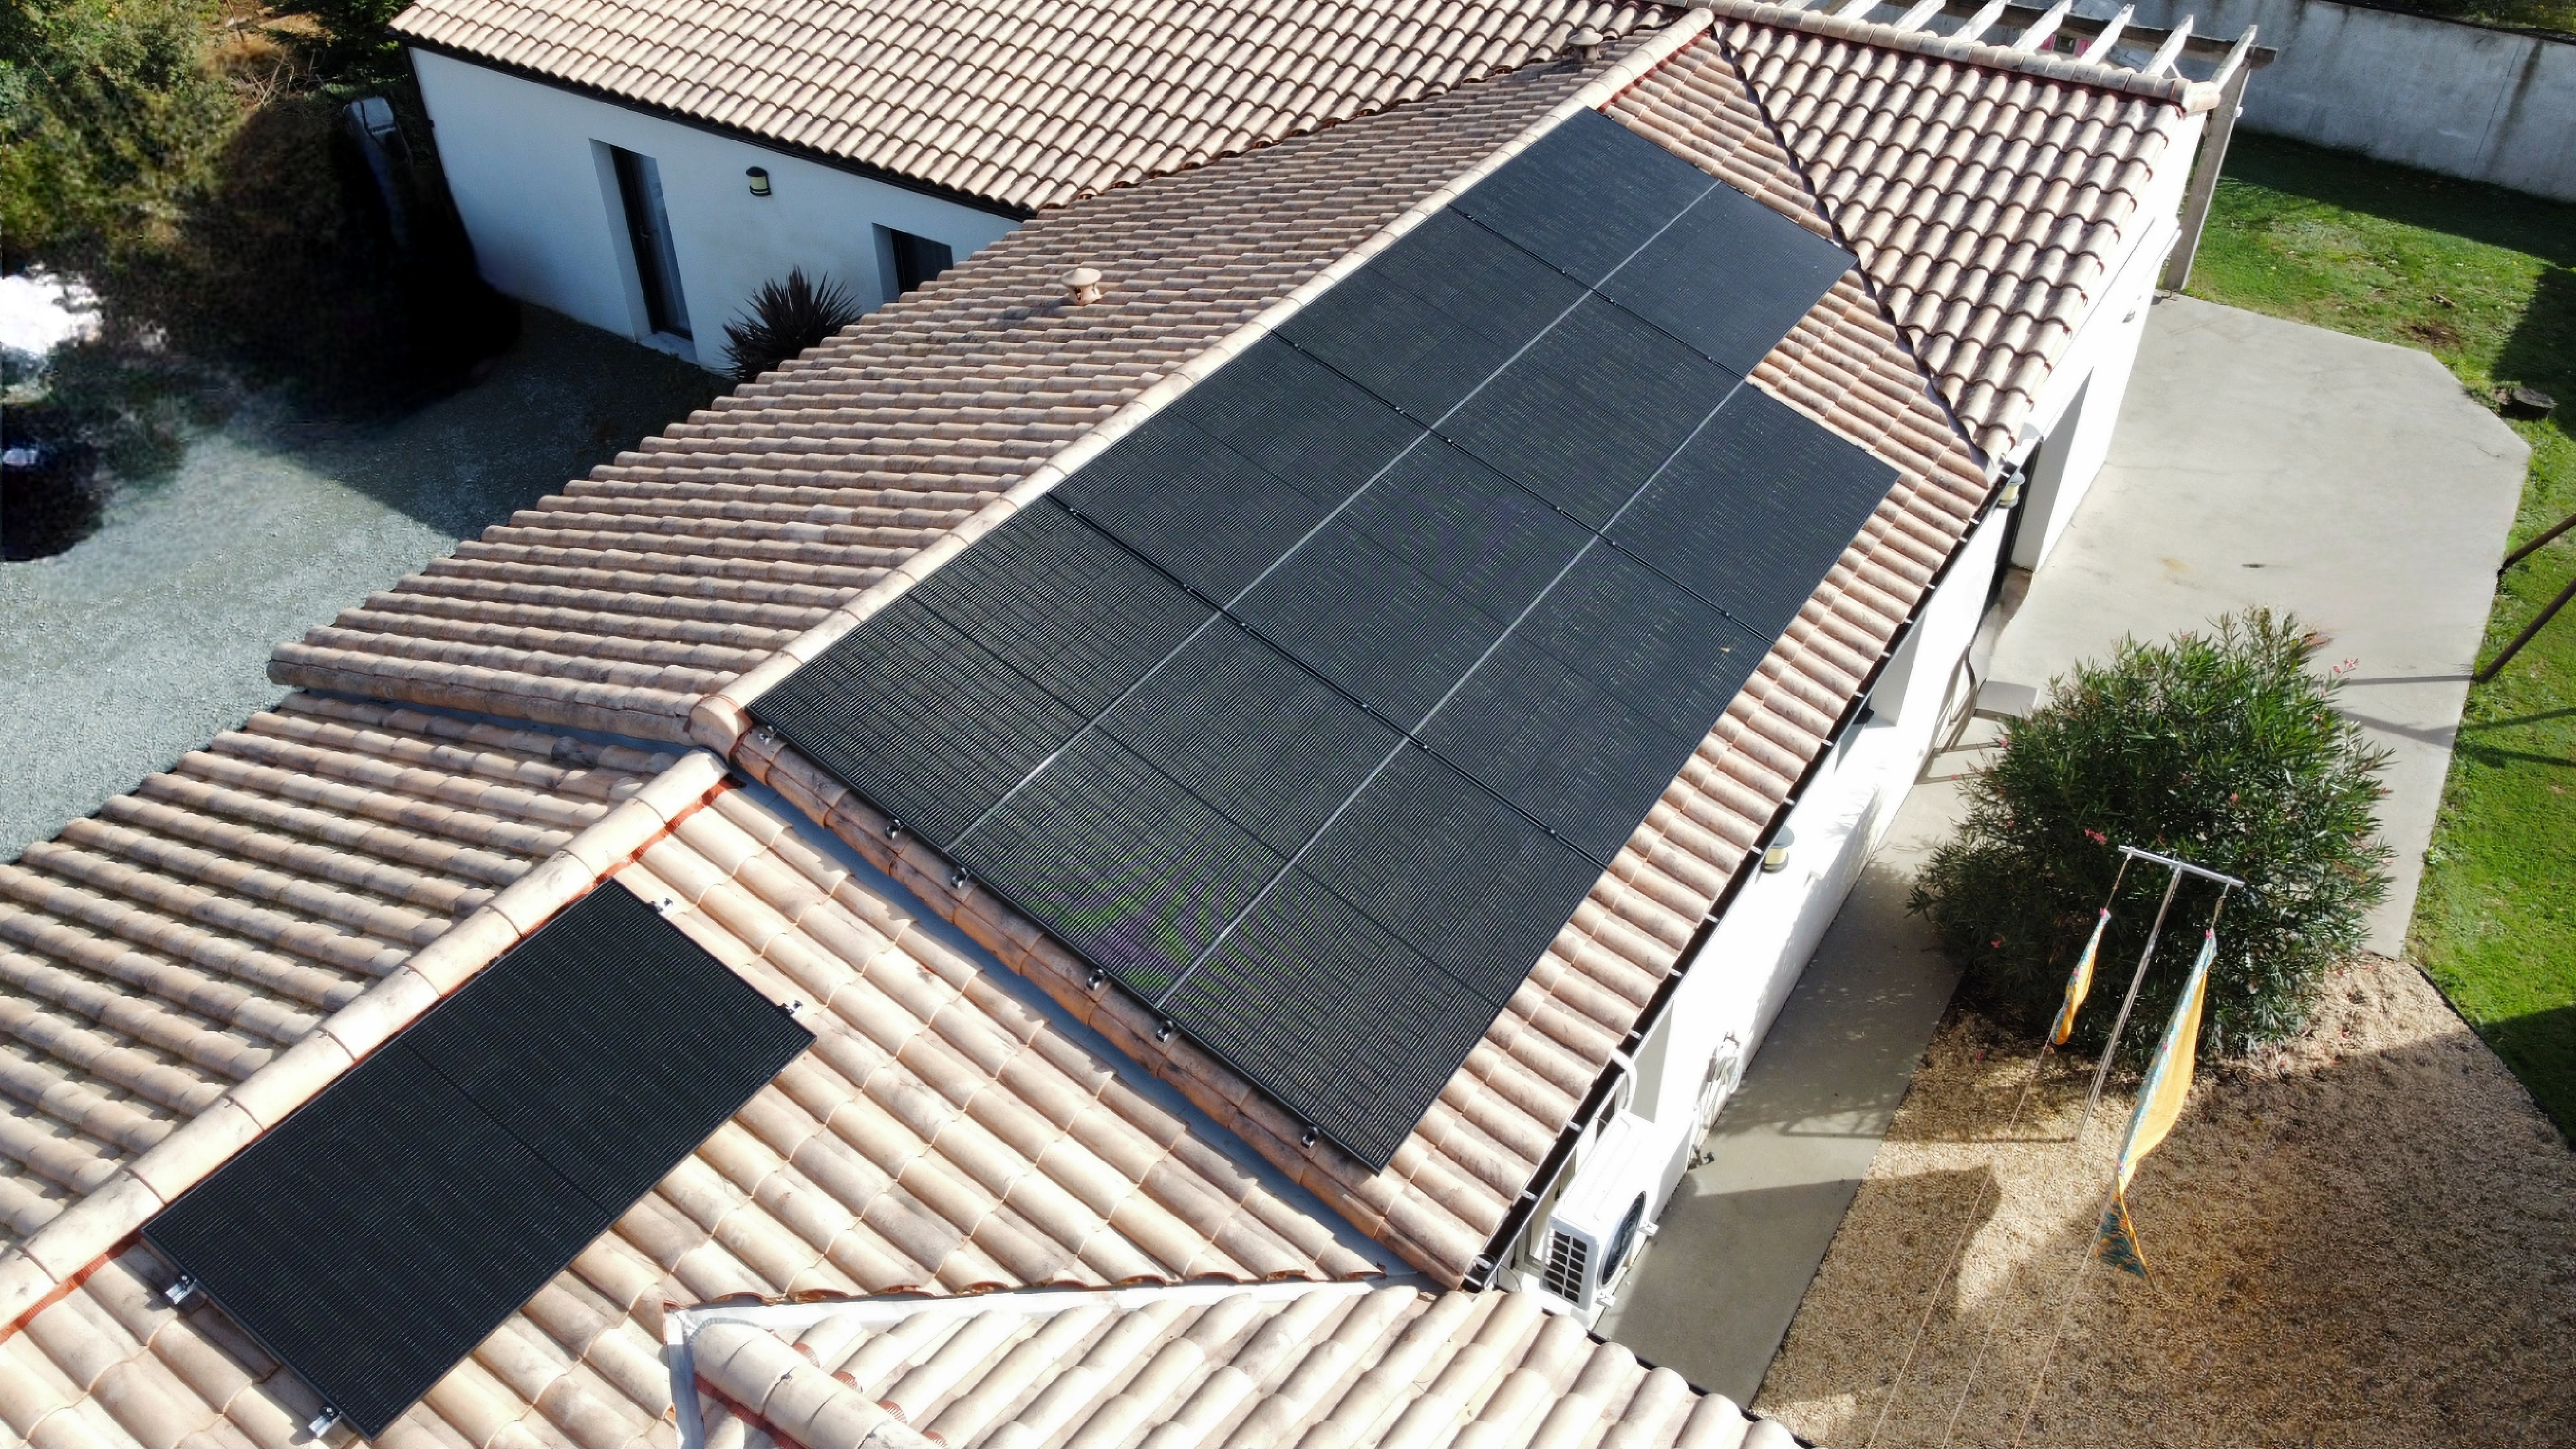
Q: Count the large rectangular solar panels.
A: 12